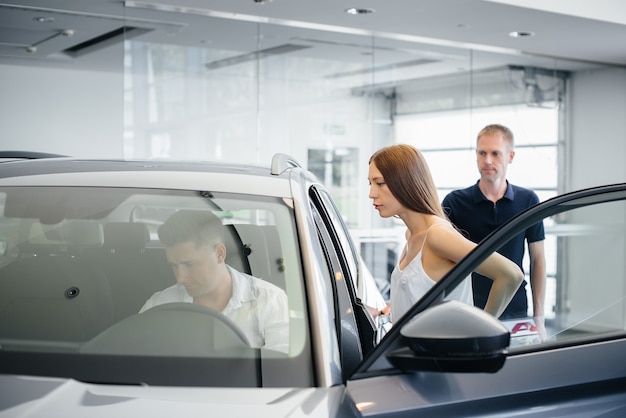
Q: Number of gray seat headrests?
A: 2